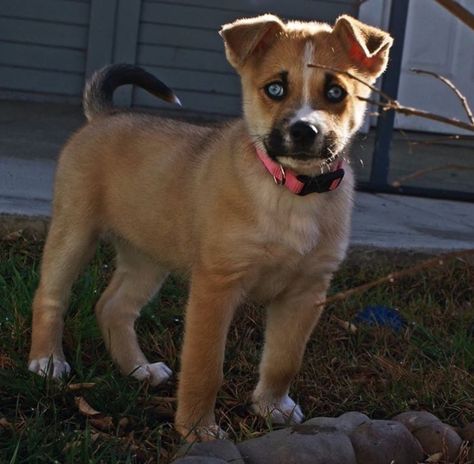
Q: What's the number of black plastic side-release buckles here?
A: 1